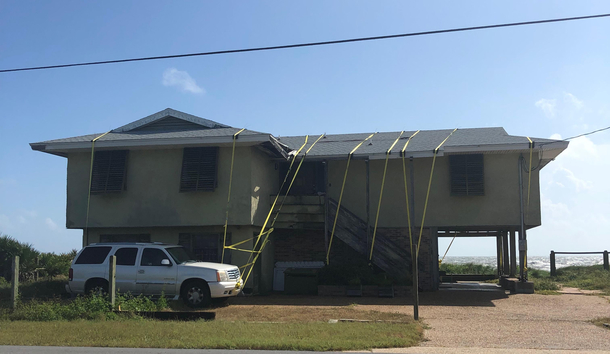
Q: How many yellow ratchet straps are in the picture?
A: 9